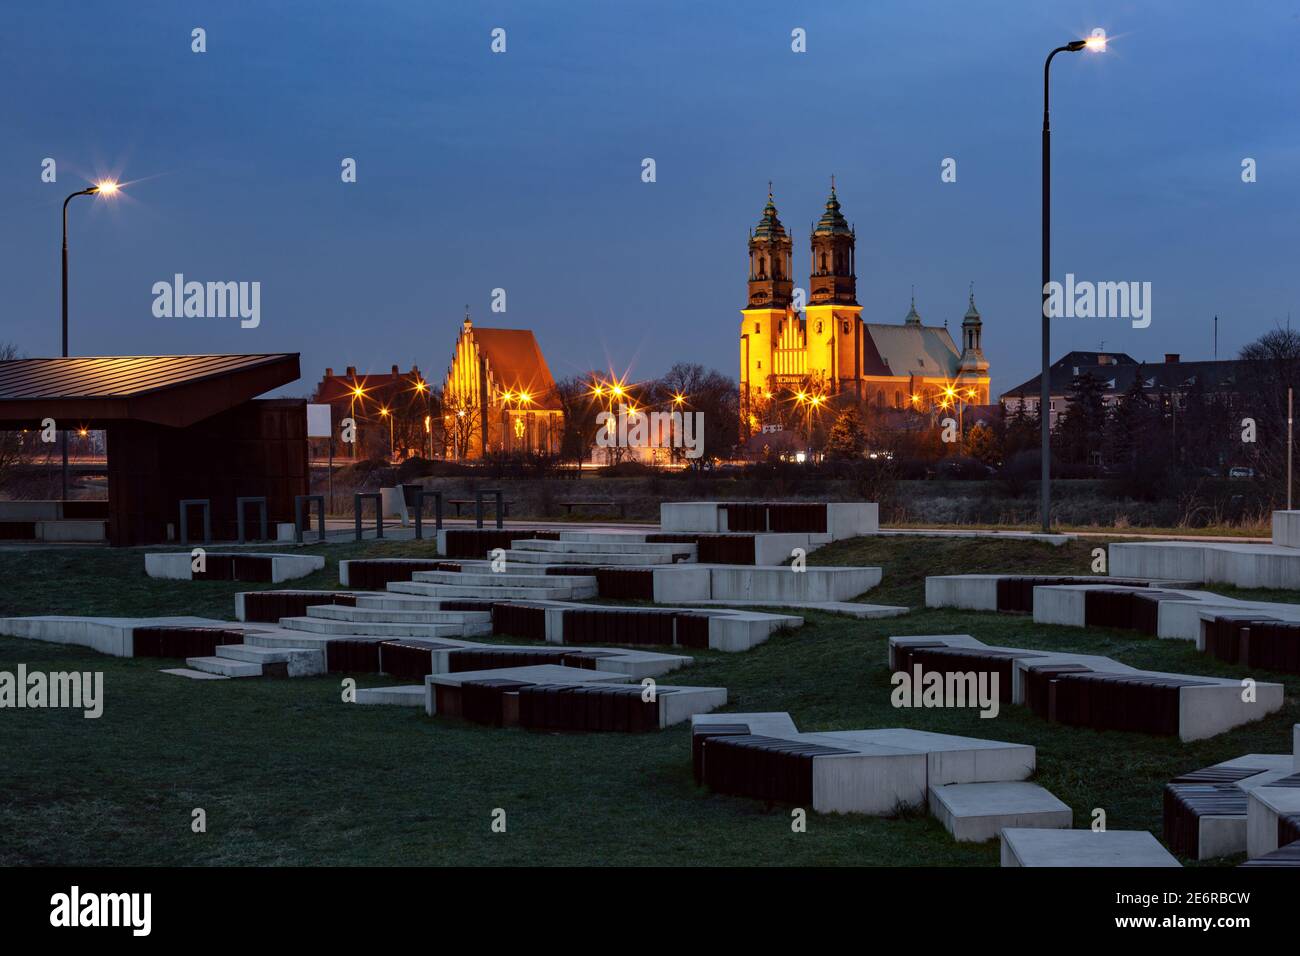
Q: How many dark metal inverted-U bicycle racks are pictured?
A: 6